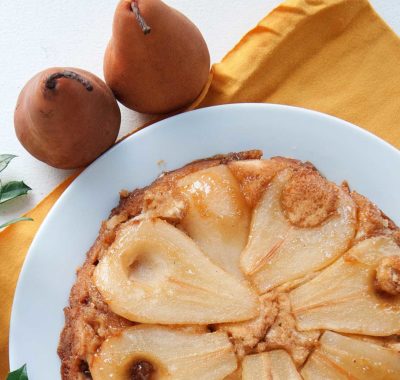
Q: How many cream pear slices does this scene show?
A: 7